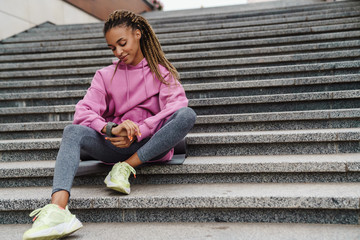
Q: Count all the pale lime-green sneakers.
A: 2